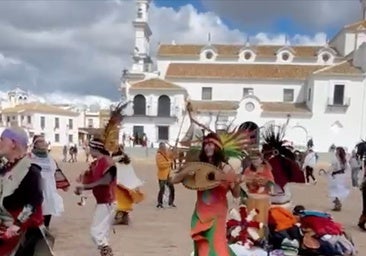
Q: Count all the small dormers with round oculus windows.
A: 4